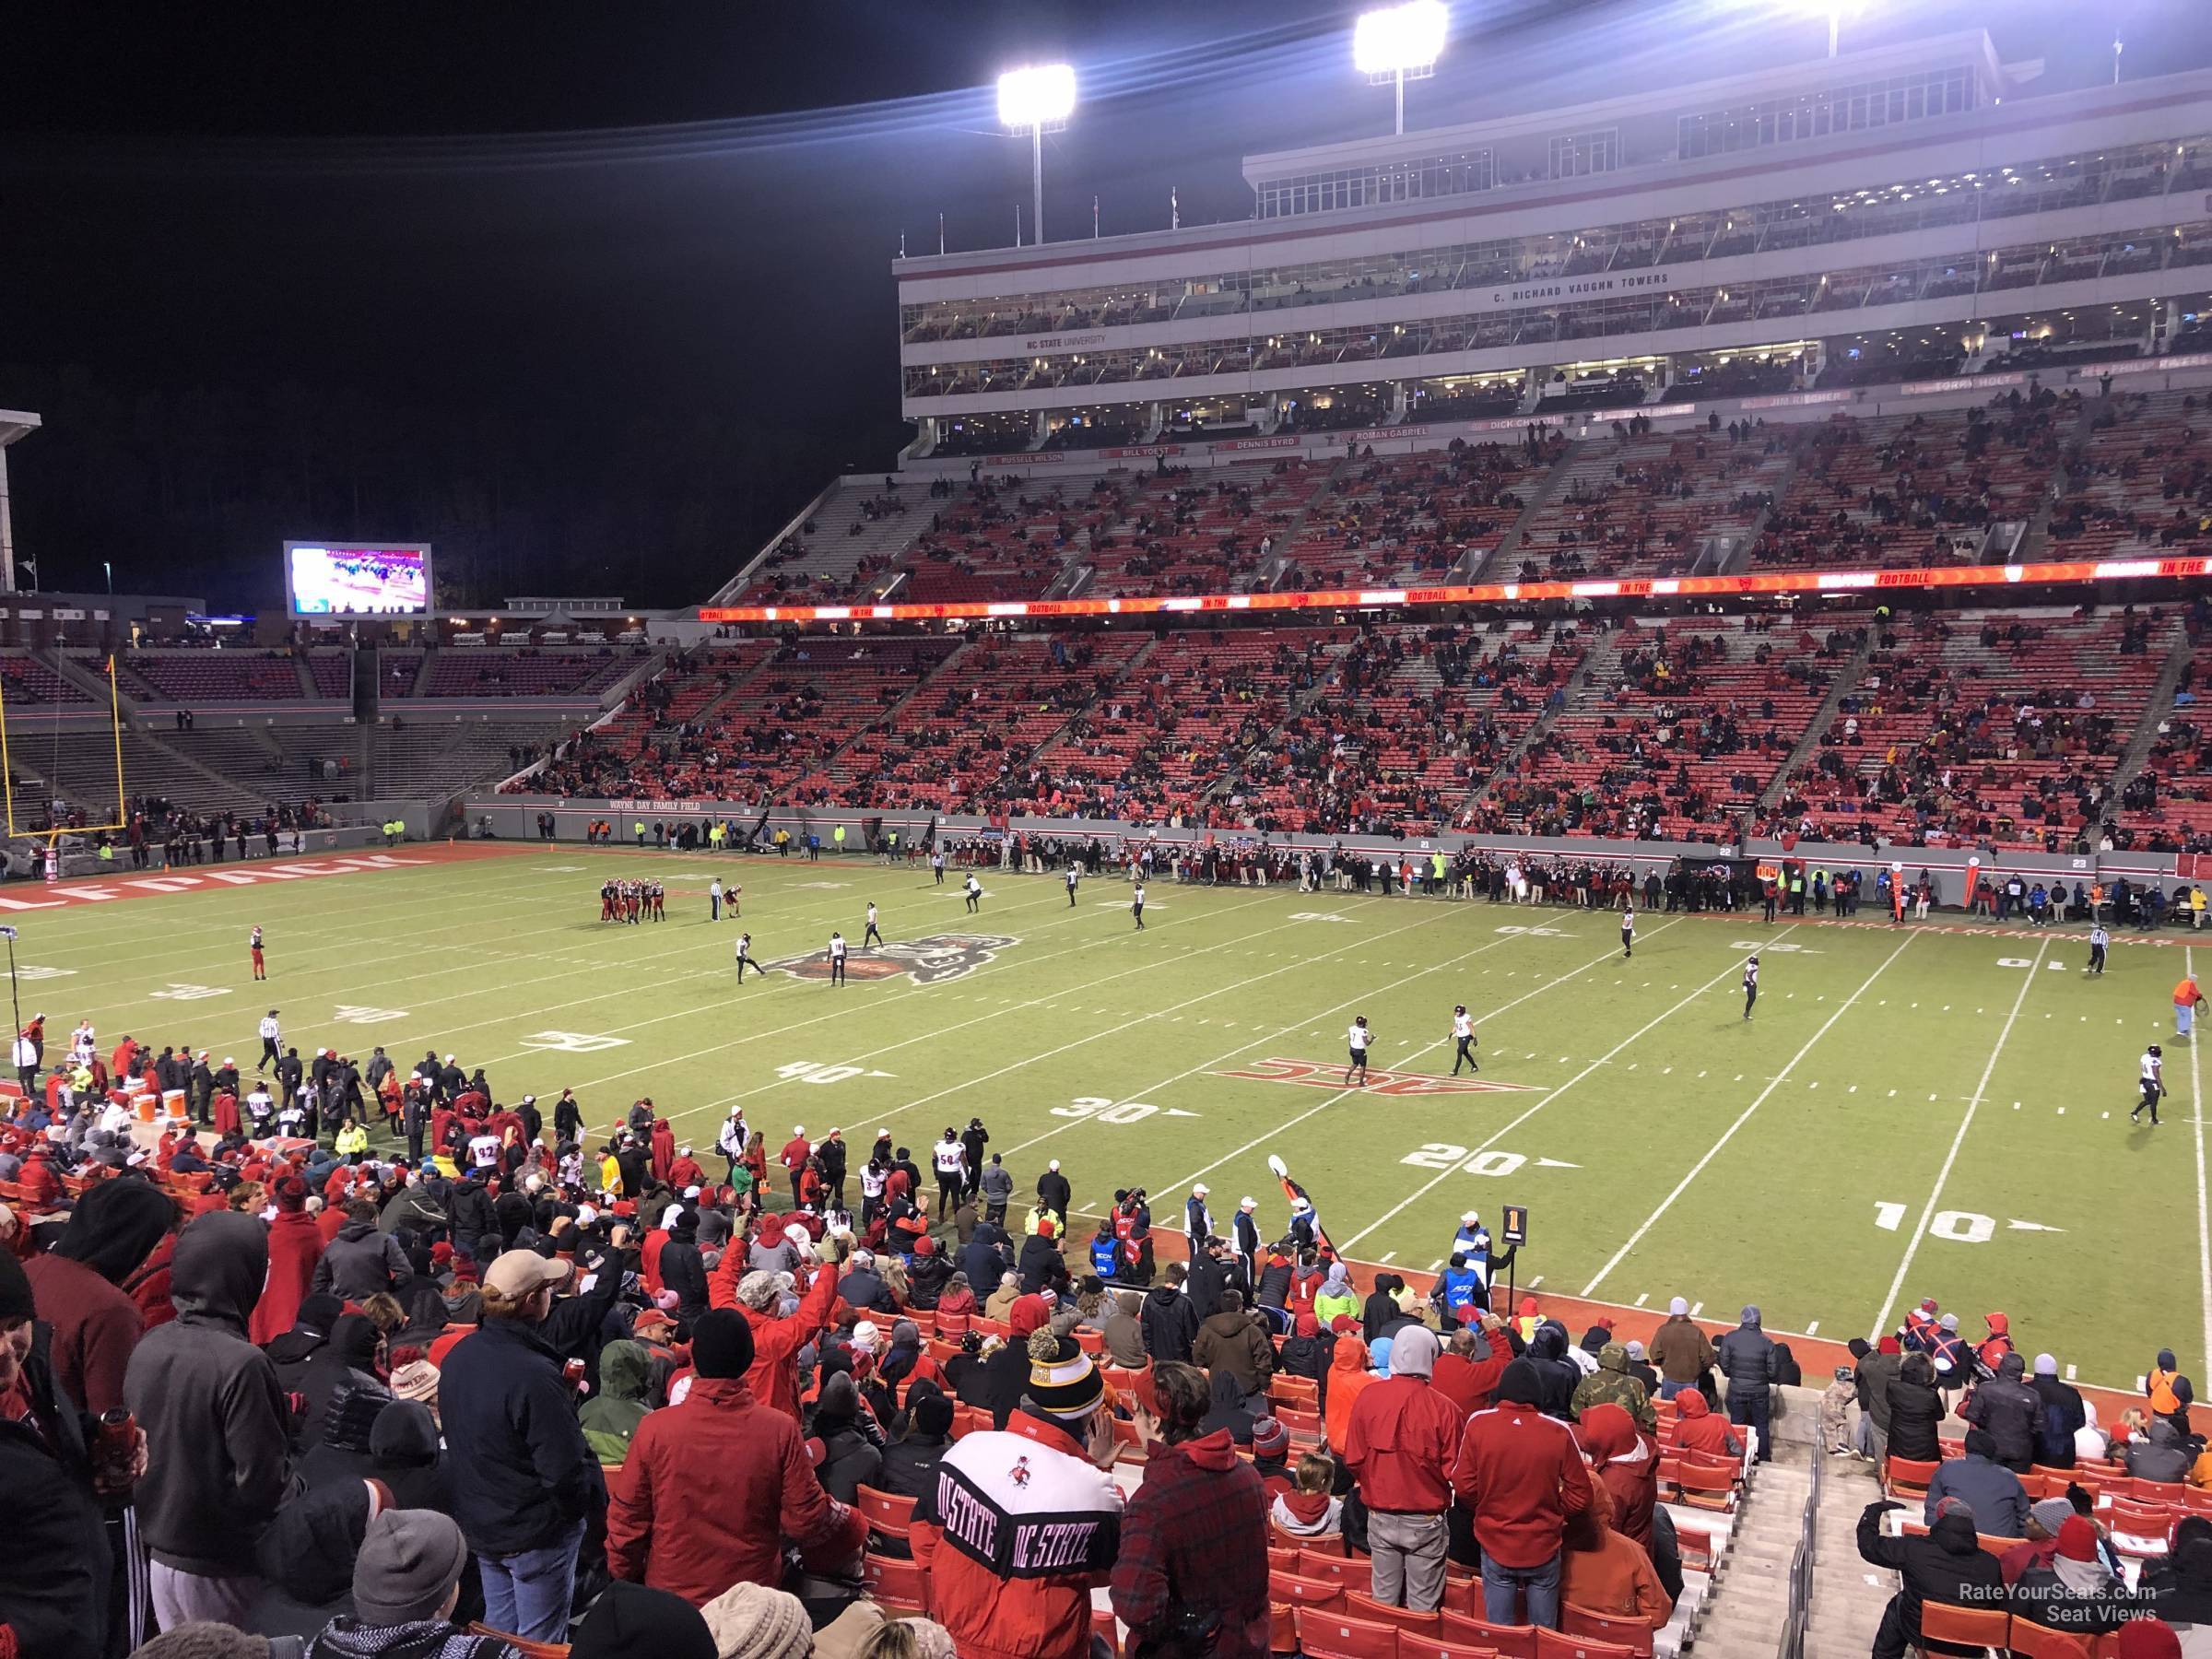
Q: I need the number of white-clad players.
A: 11